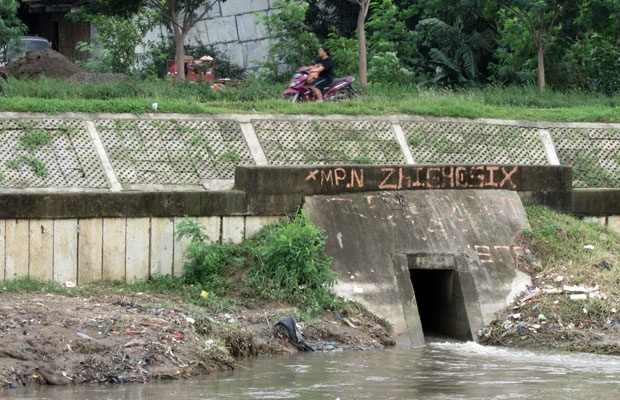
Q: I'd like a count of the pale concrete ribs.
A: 4